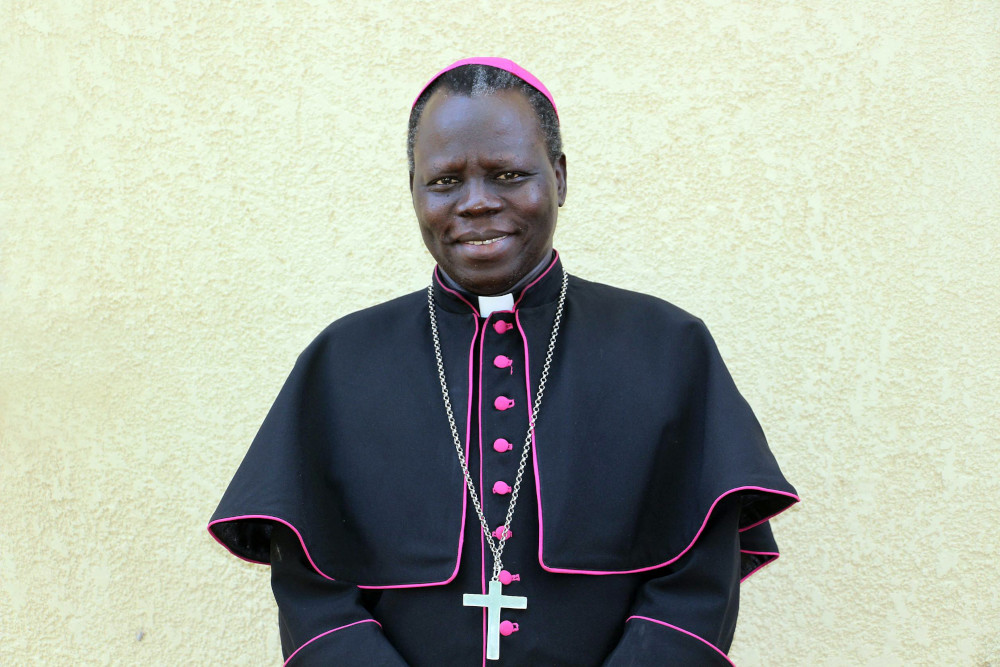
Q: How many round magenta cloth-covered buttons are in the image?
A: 8